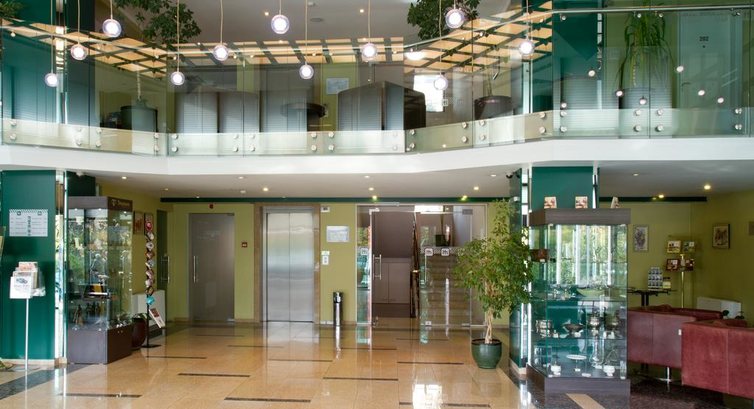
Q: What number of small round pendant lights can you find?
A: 11